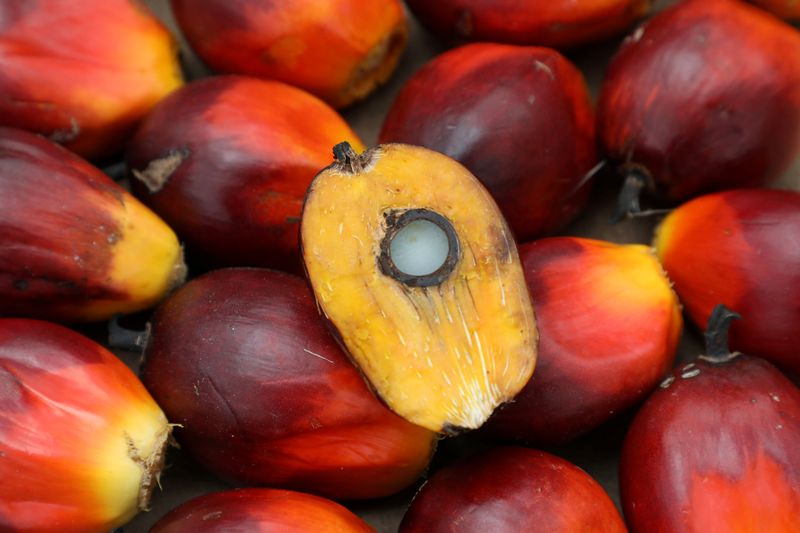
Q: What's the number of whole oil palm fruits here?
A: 15